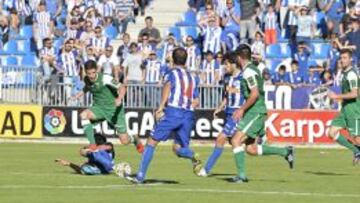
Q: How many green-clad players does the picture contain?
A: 3